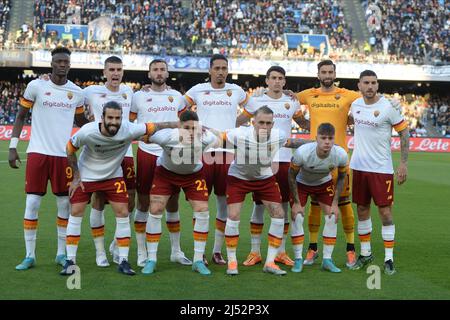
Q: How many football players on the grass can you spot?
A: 11